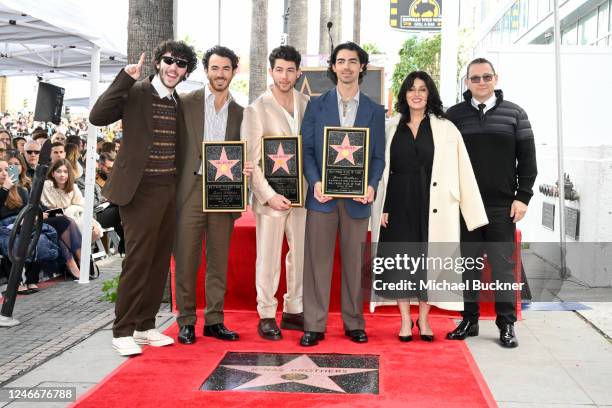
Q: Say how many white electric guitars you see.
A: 0